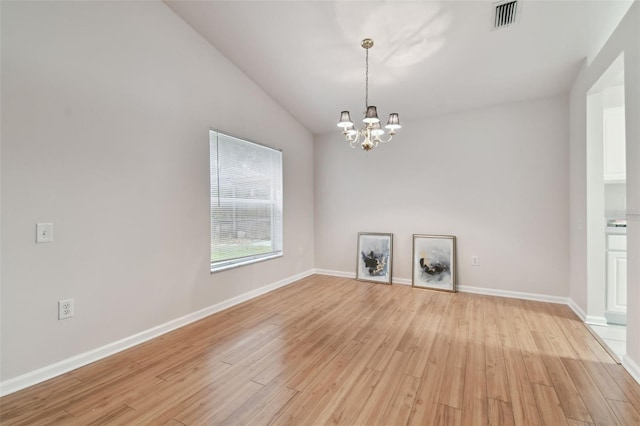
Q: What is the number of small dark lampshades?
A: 5